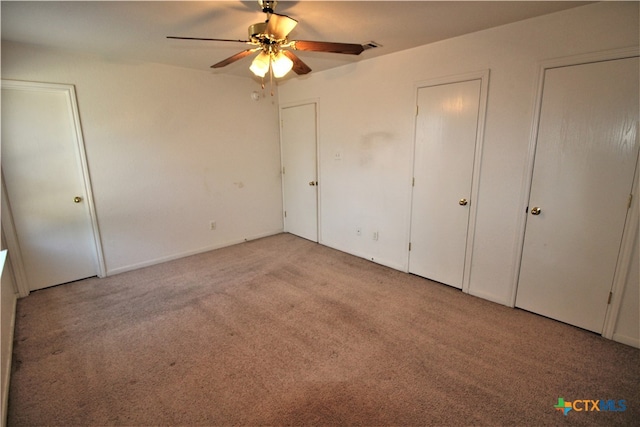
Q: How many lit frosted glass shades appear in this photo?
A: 2